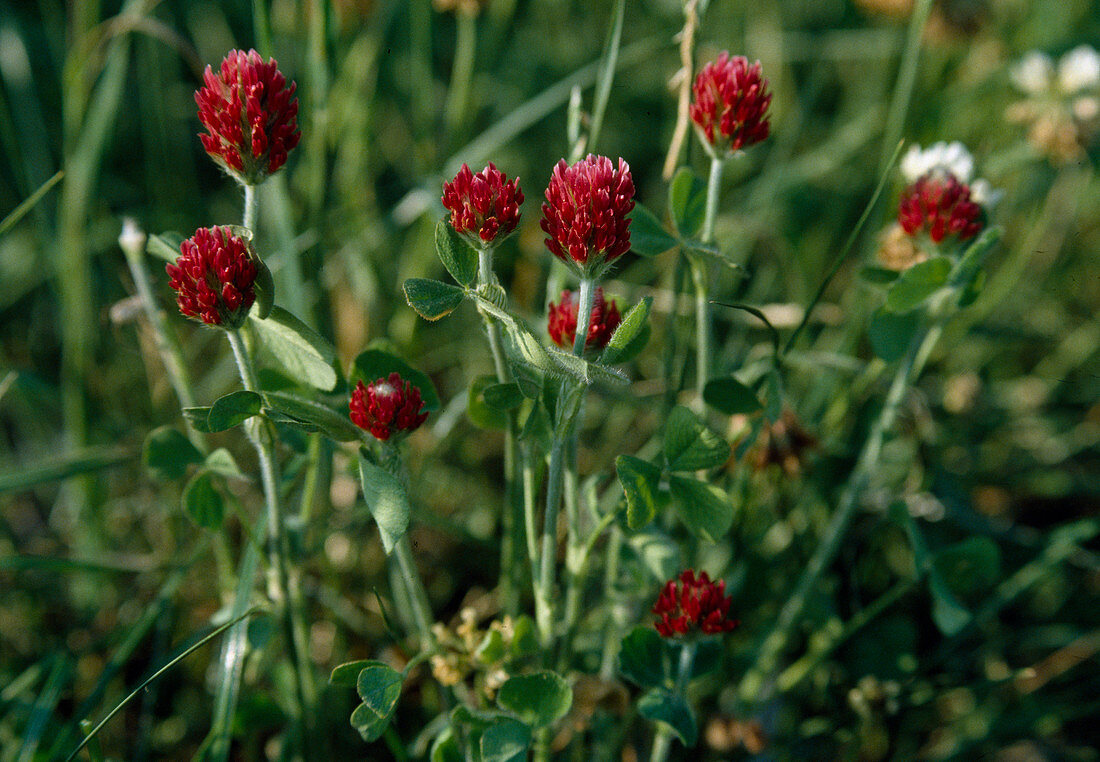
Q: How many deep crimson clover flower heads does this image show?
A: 9